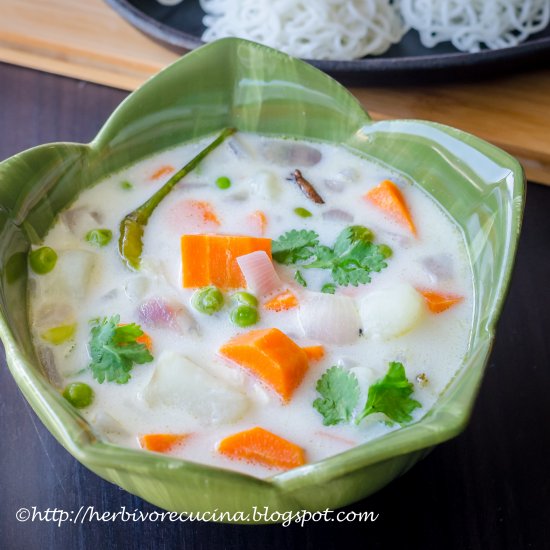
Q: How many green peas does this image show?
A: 11